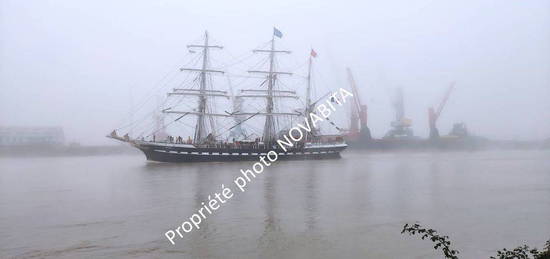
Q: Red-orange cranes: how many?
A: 2